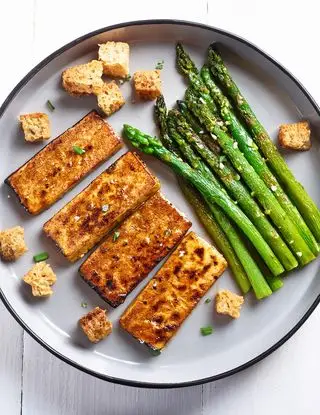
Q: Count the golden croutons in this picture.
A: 10